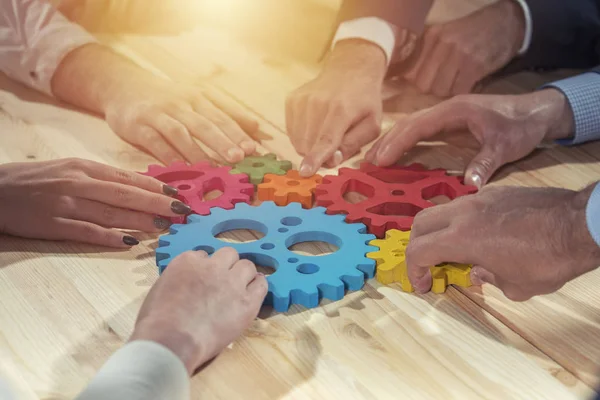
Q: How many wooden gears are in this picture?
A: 6